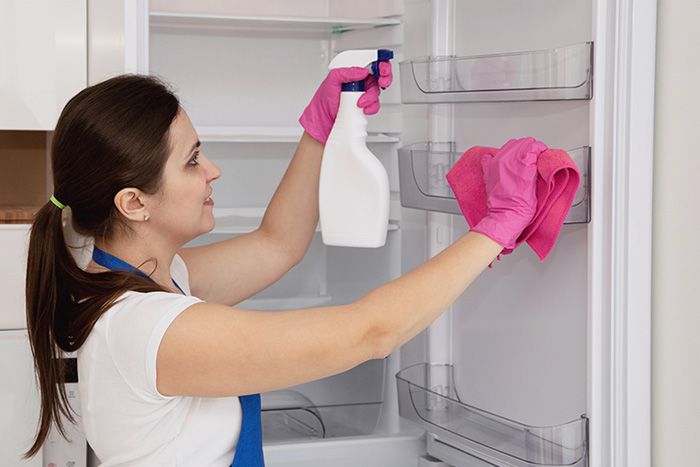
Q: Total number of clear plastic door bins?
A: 3